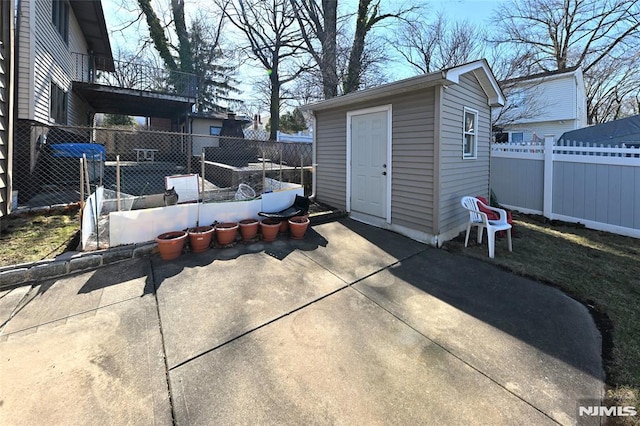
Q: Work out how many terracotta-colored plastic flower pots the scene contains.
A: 7